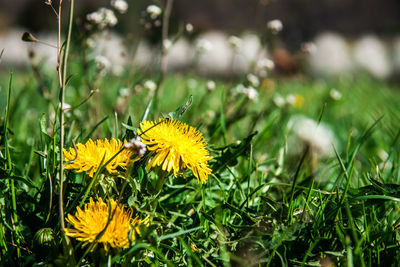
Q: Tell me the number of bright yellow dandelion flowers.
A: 3